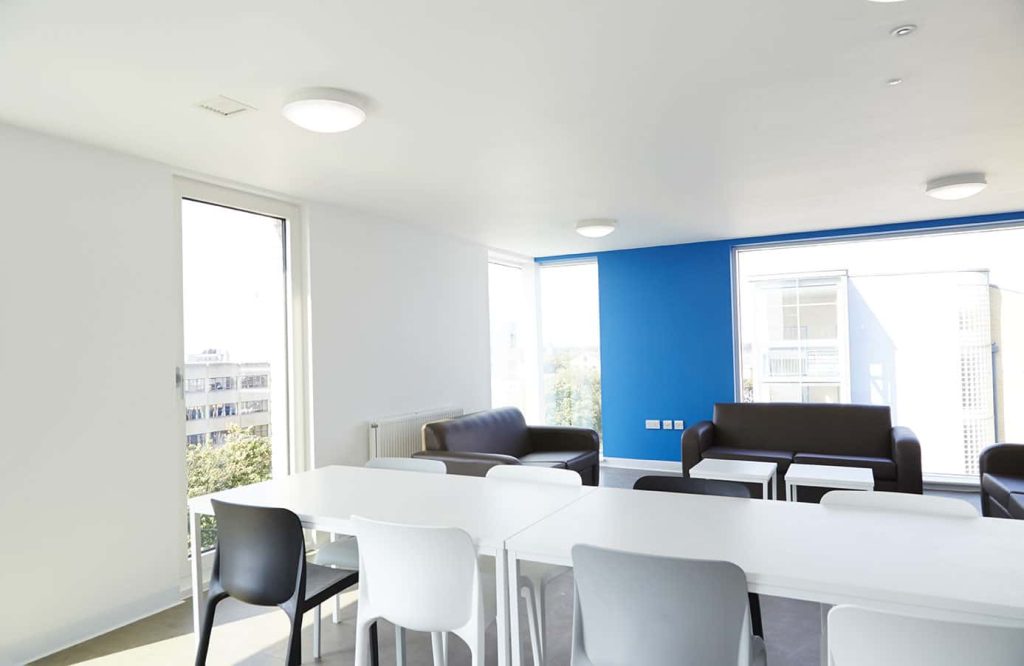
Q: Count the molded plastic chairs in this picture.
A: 8